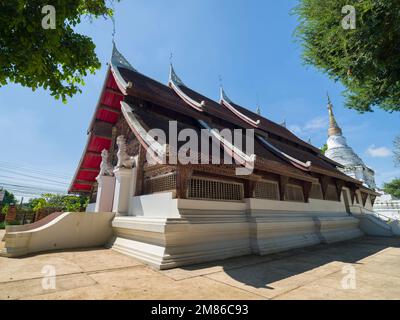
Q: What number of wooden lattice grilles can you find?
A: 6